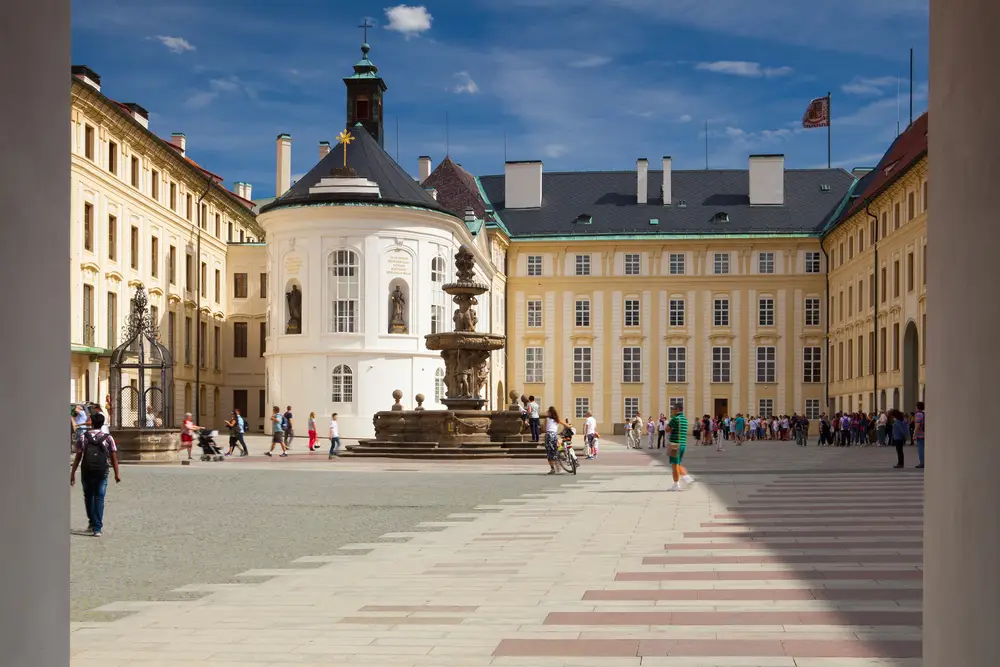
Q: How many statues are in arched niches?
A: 2